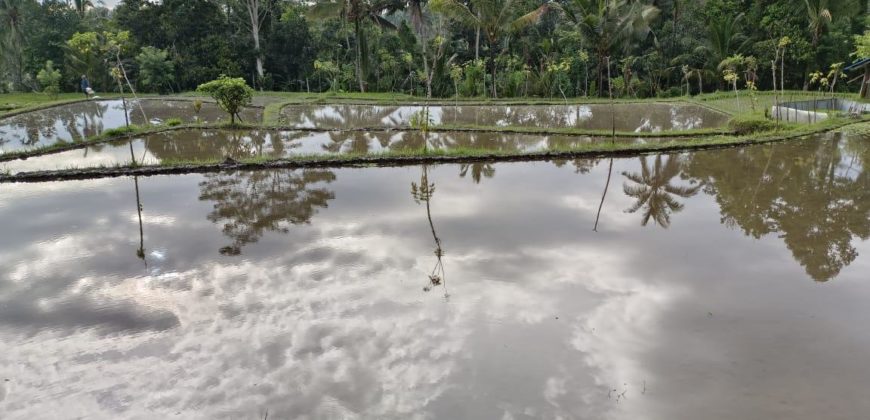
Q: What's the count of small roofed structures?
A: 1